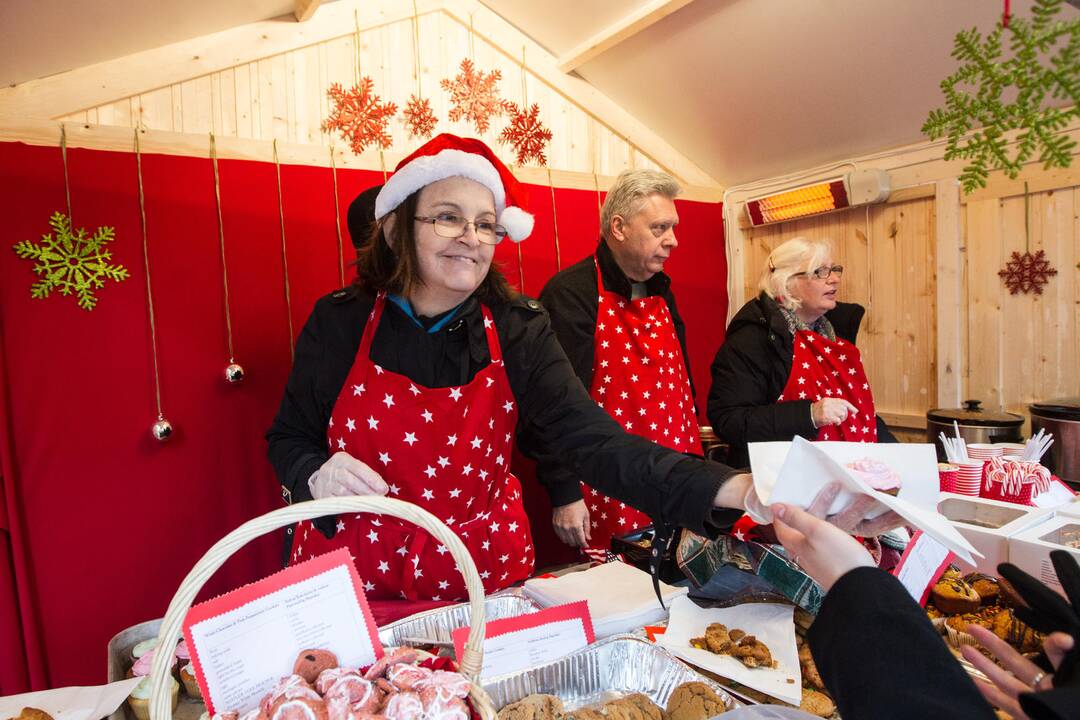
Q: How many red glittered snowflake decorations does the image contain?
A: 5